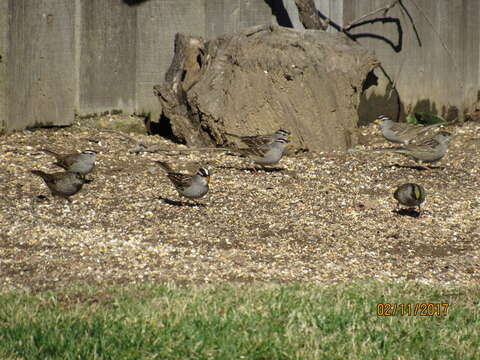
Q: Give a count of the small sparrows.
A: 8